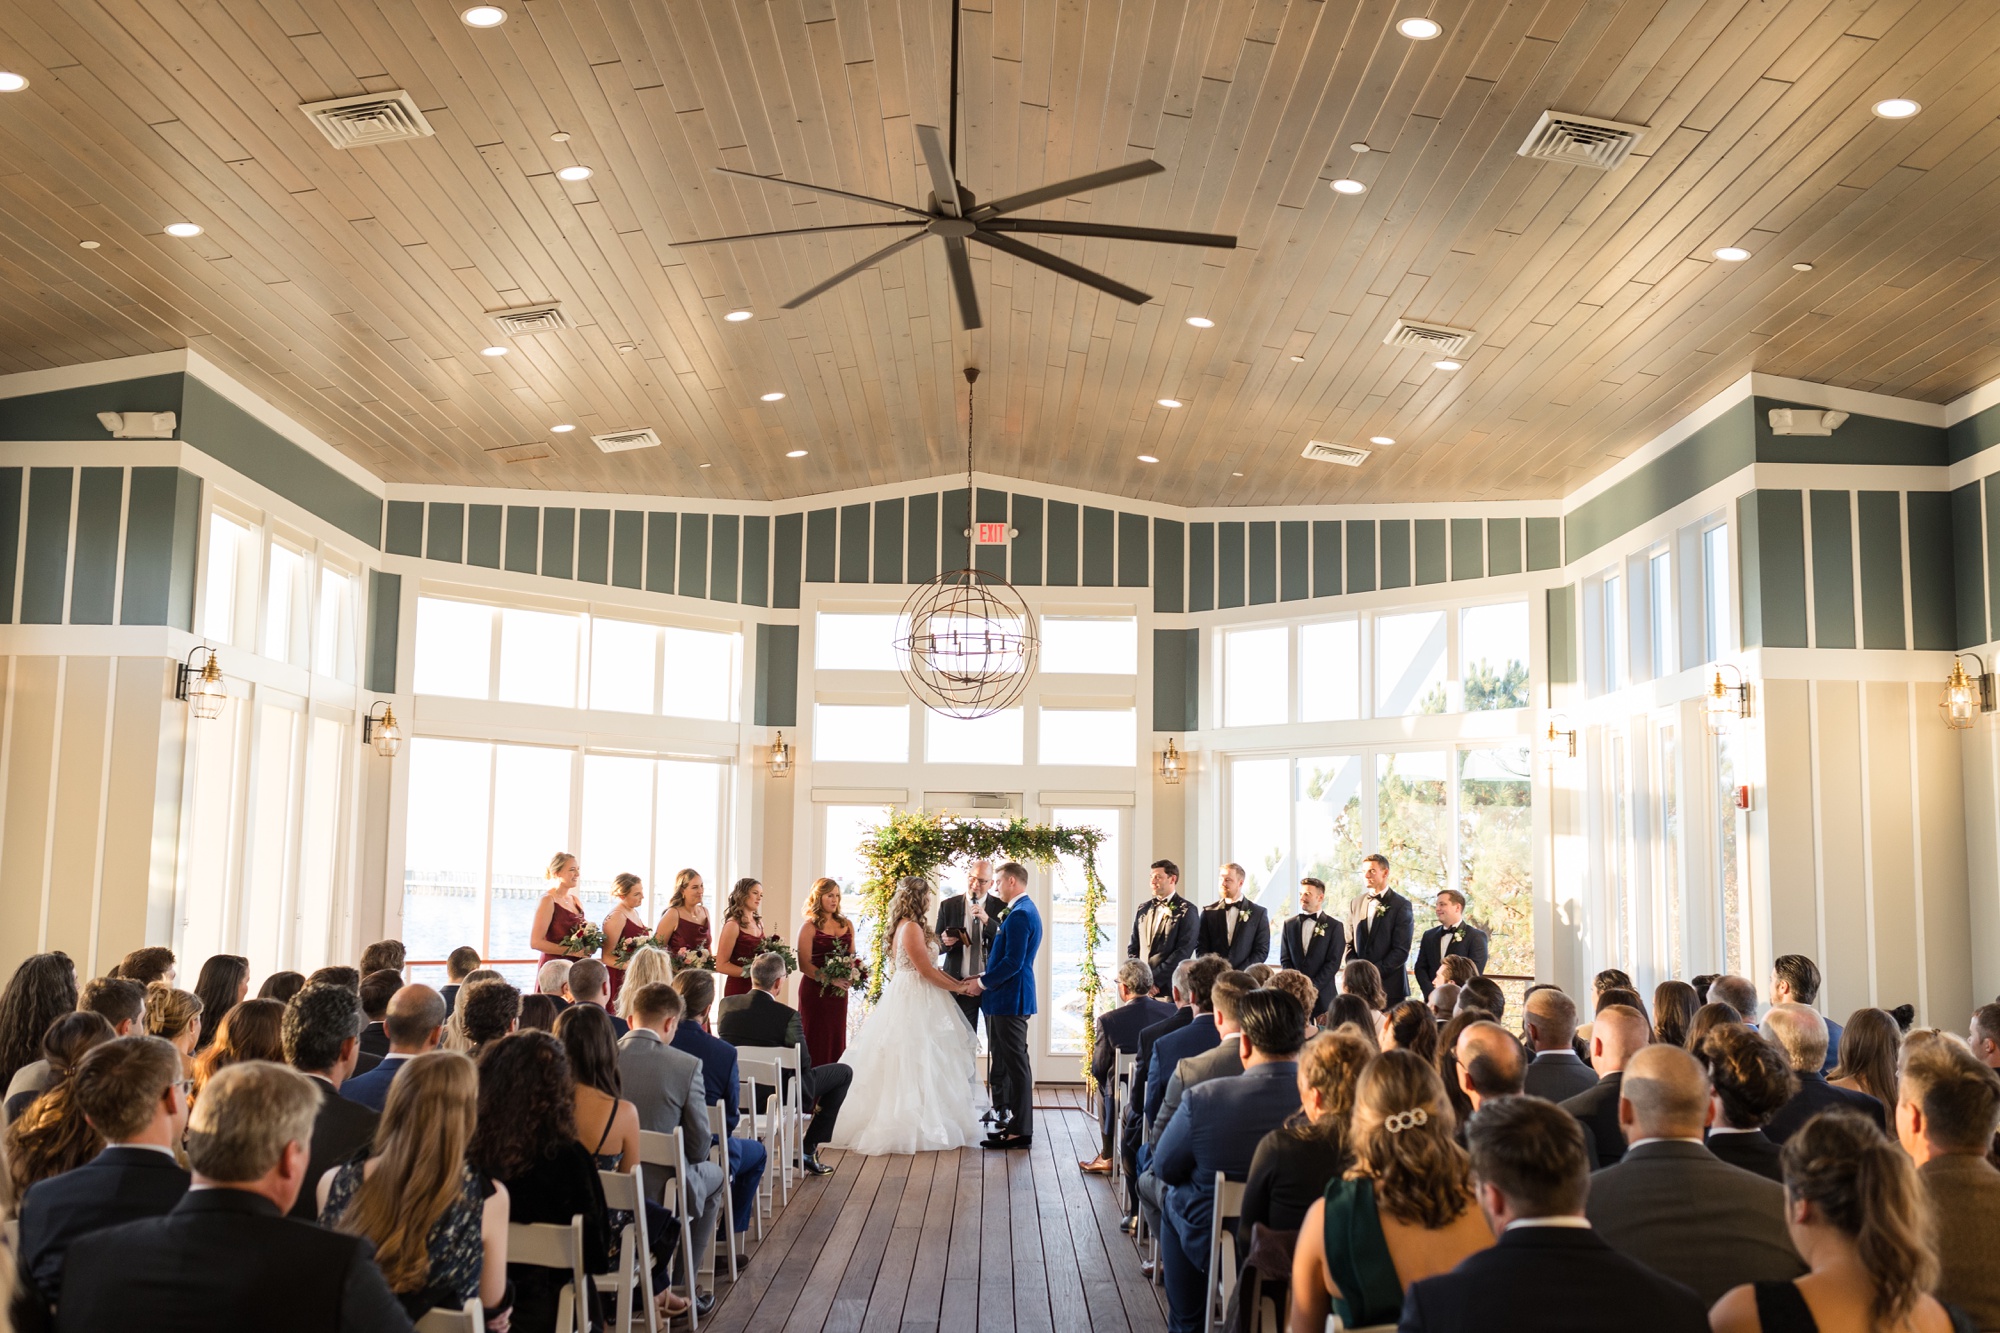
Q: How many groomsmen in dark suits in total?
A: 5